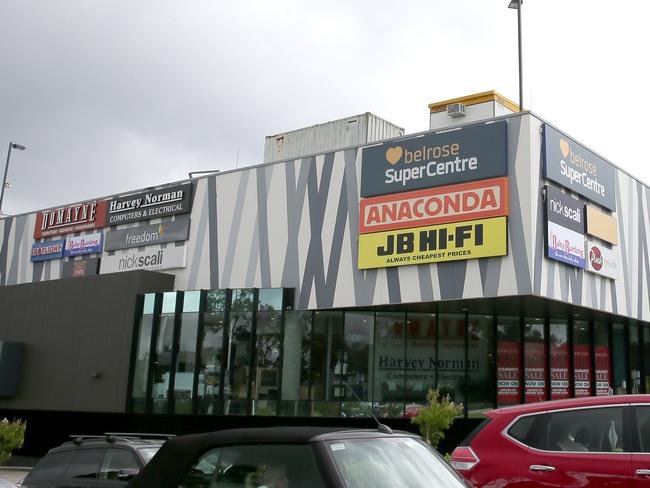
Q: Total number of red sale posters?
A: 5